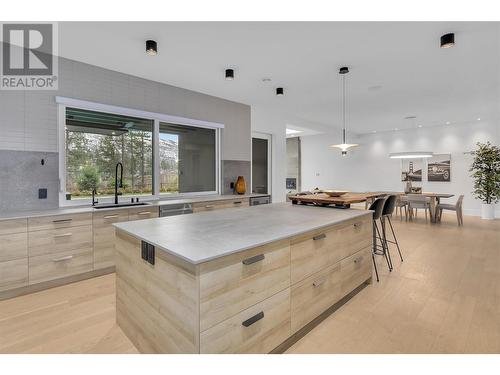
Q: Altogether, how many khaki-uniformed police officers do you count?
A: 0